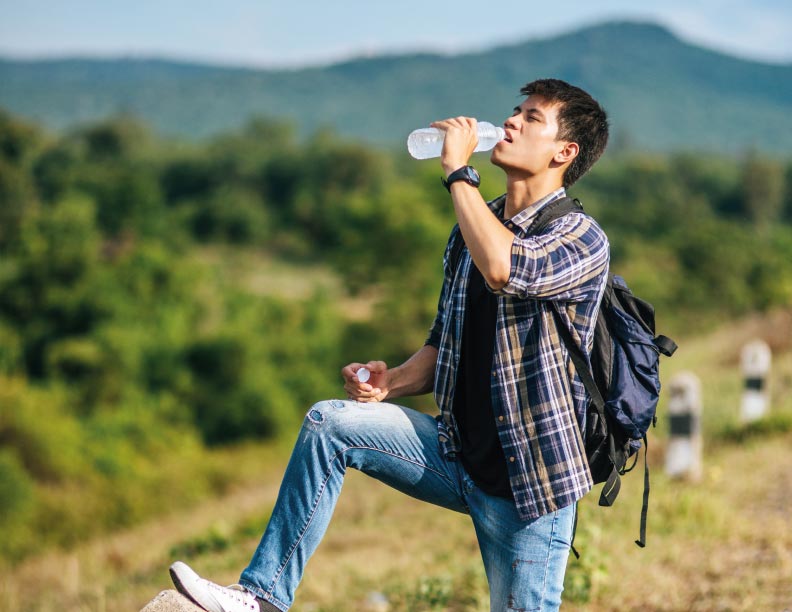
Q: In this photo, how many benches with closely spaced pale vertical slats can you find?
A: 0